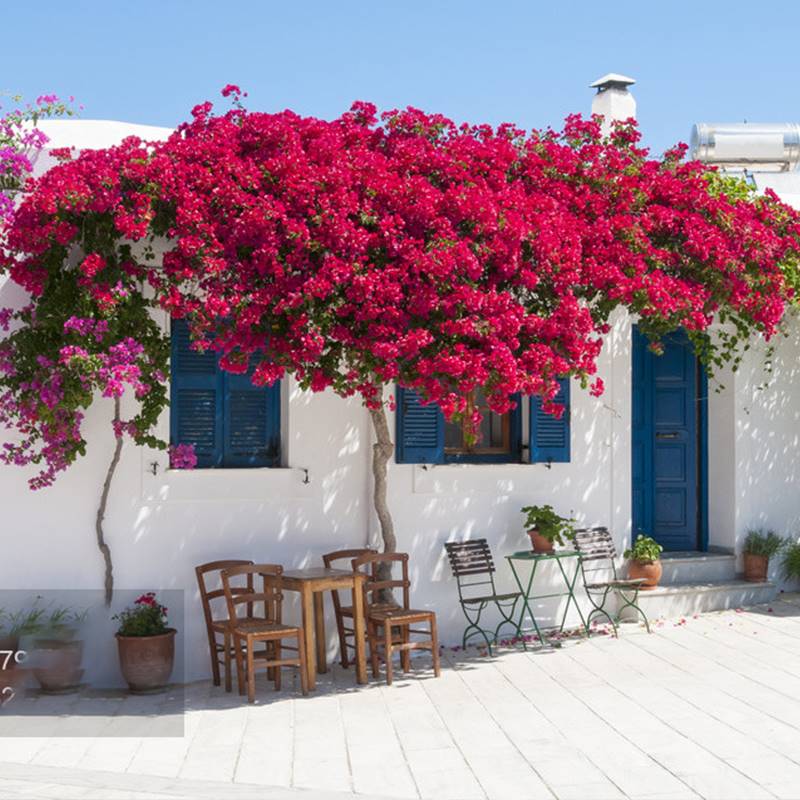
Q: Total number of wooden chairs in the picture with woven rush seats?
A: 4